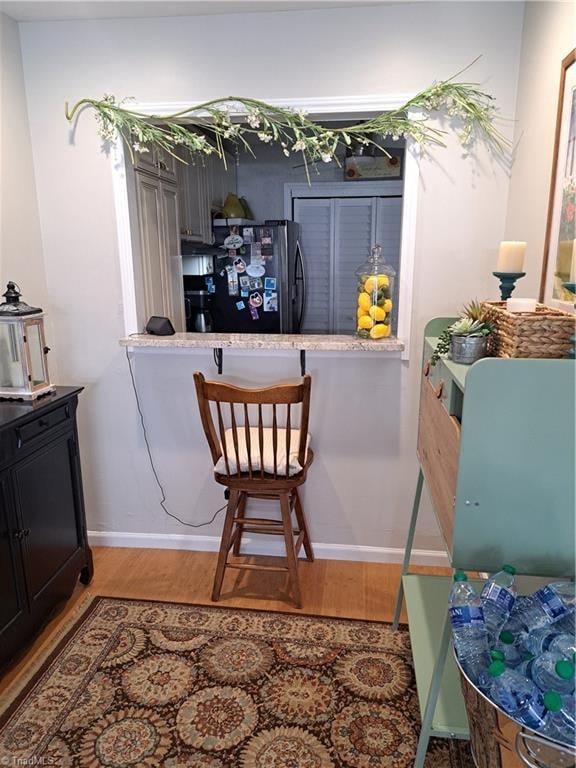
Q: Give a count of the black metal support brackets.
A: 2